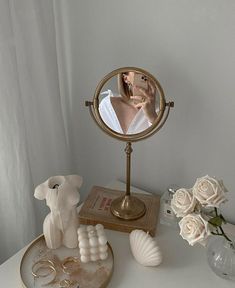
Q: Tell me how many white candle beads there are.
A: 15